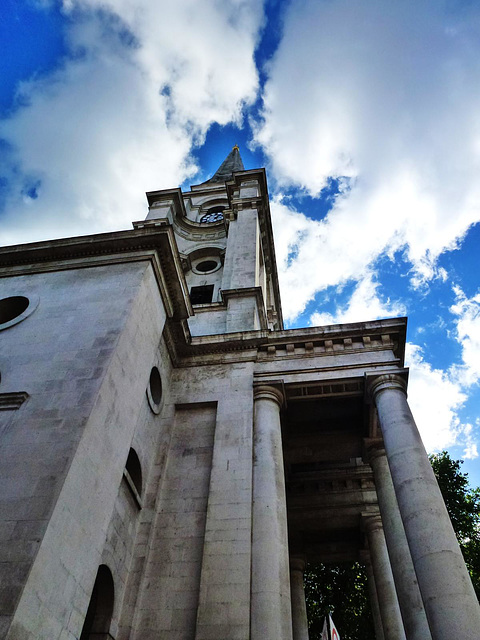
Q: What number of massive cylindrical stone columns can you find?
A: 6